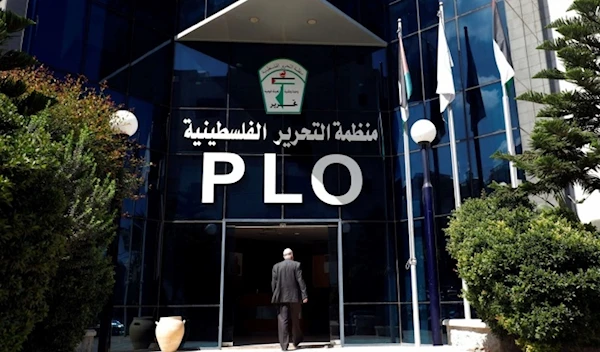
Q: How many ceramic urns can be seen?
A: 2